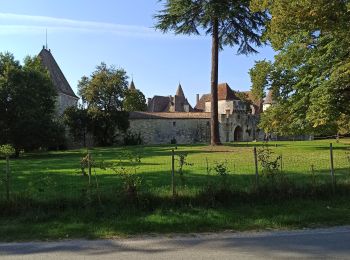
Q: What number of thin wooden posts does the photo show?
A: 5